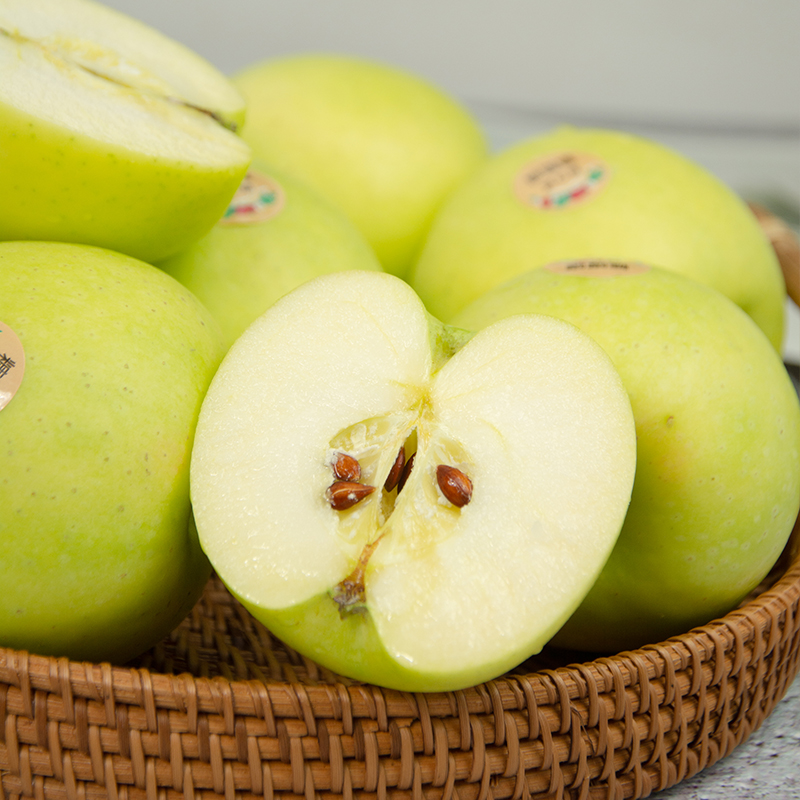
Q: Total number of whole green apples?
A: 5